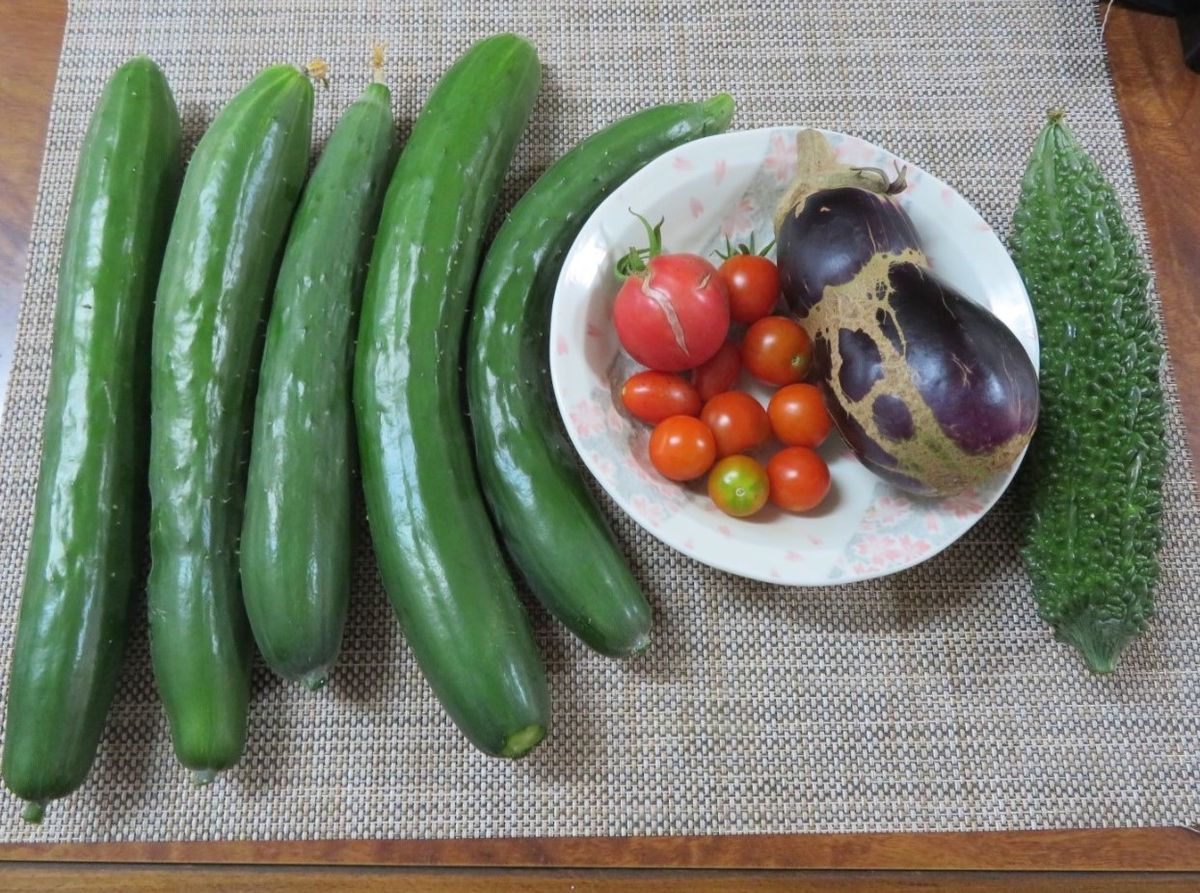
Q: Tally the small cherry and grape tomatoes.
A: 9